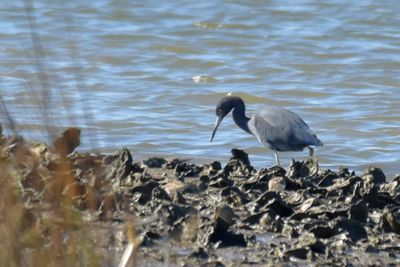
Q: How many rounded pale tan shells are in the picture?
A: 2